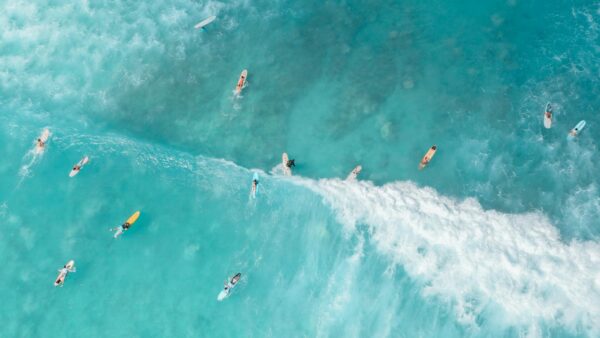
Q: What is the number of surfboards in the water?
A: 13